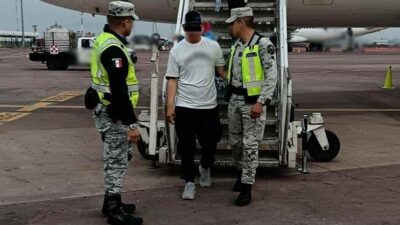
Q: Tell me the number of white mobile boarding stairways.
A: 1